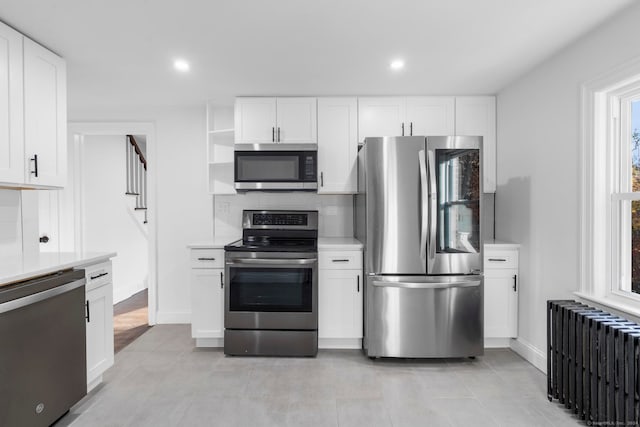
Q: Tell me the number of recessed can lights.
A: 2